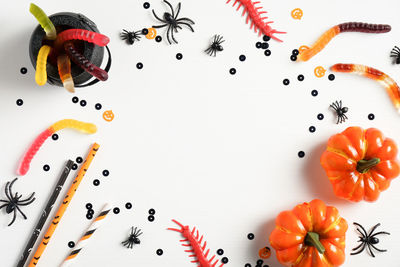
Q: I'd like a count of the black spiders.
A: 8